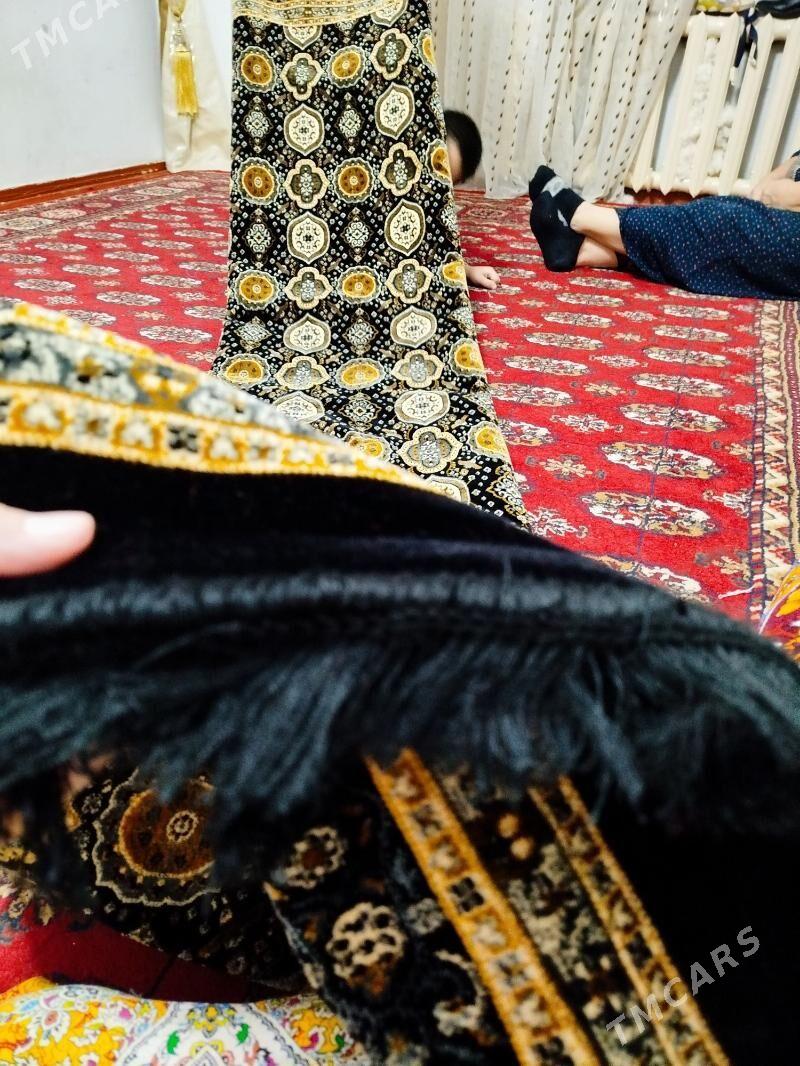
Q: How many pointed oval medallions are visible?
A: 11